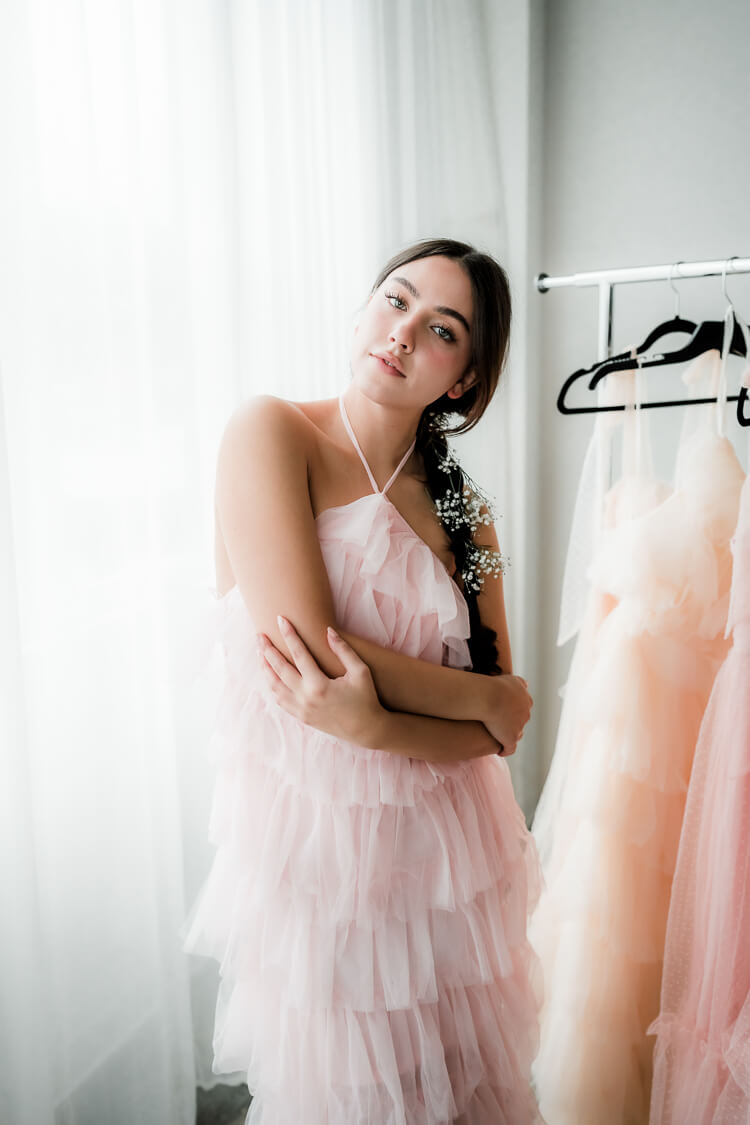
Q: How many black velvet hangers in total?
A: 3